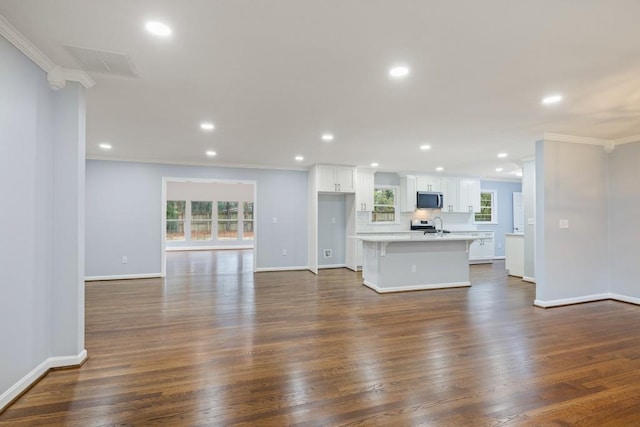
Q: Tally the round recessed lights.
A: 13